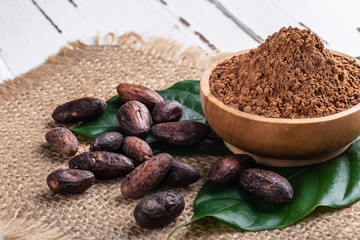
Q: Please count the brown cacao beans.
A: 15